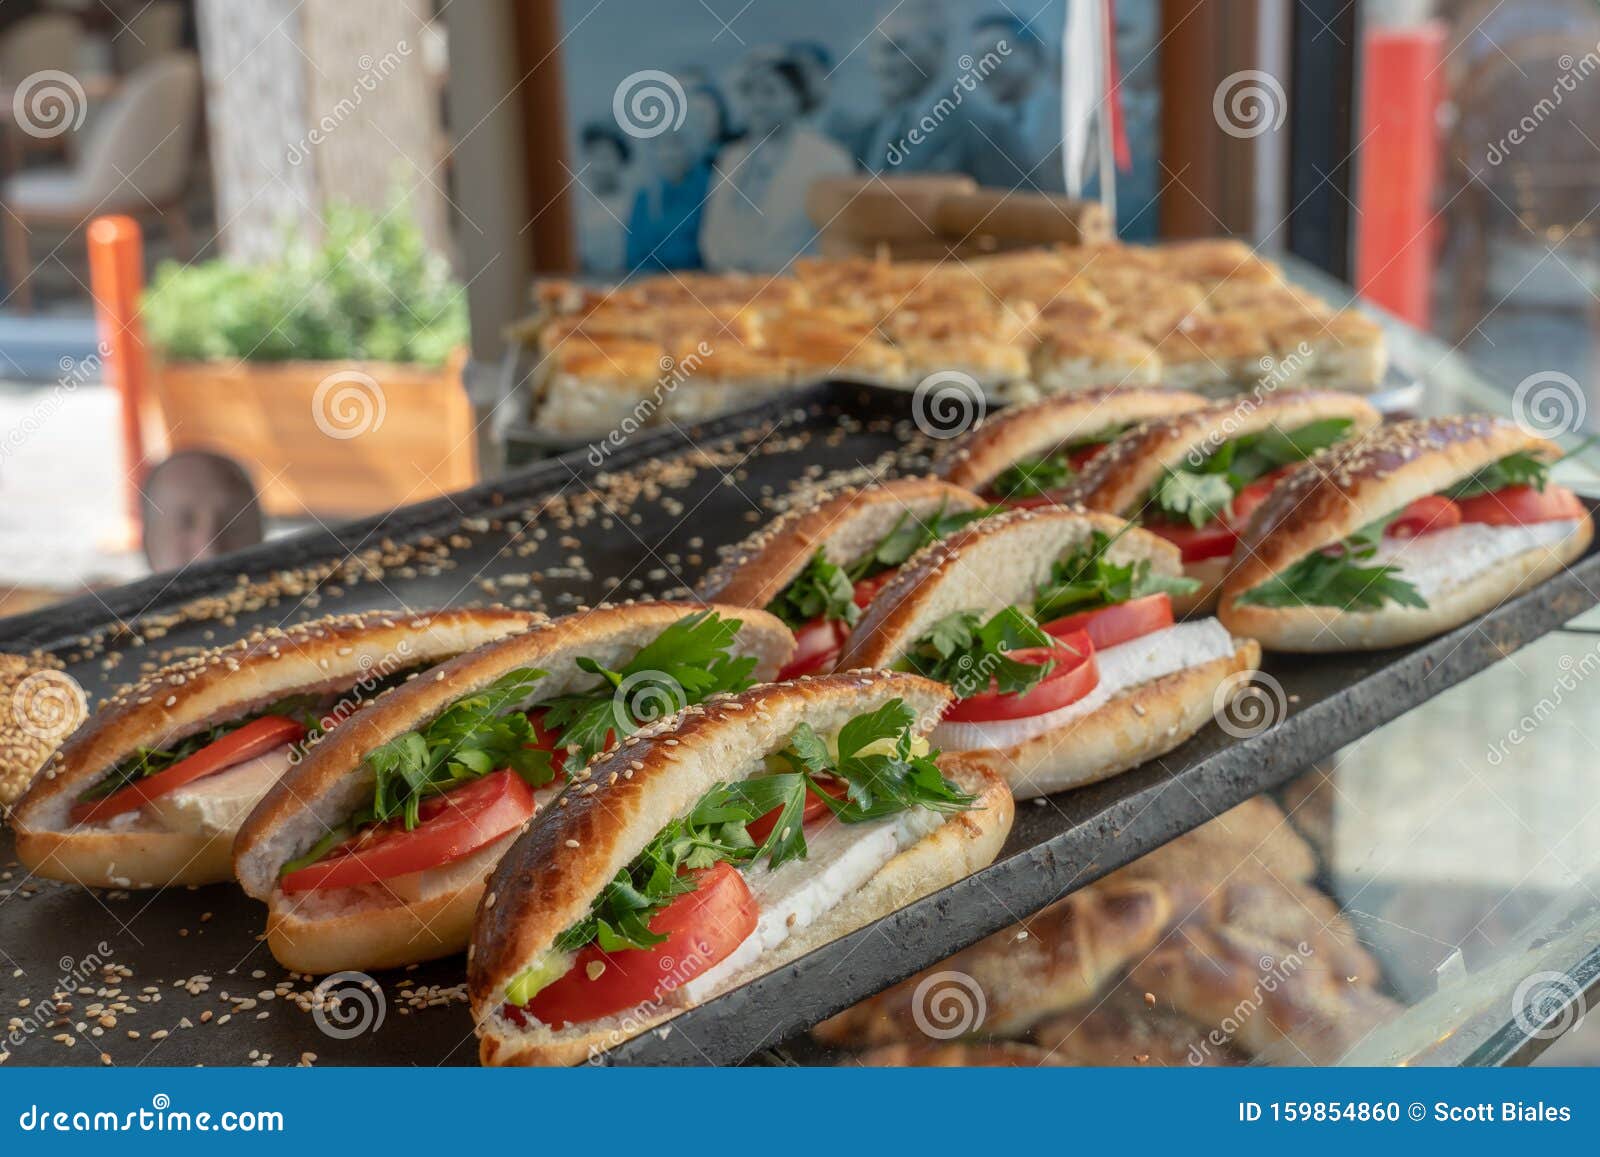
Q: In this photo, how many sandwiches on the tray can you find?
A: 8